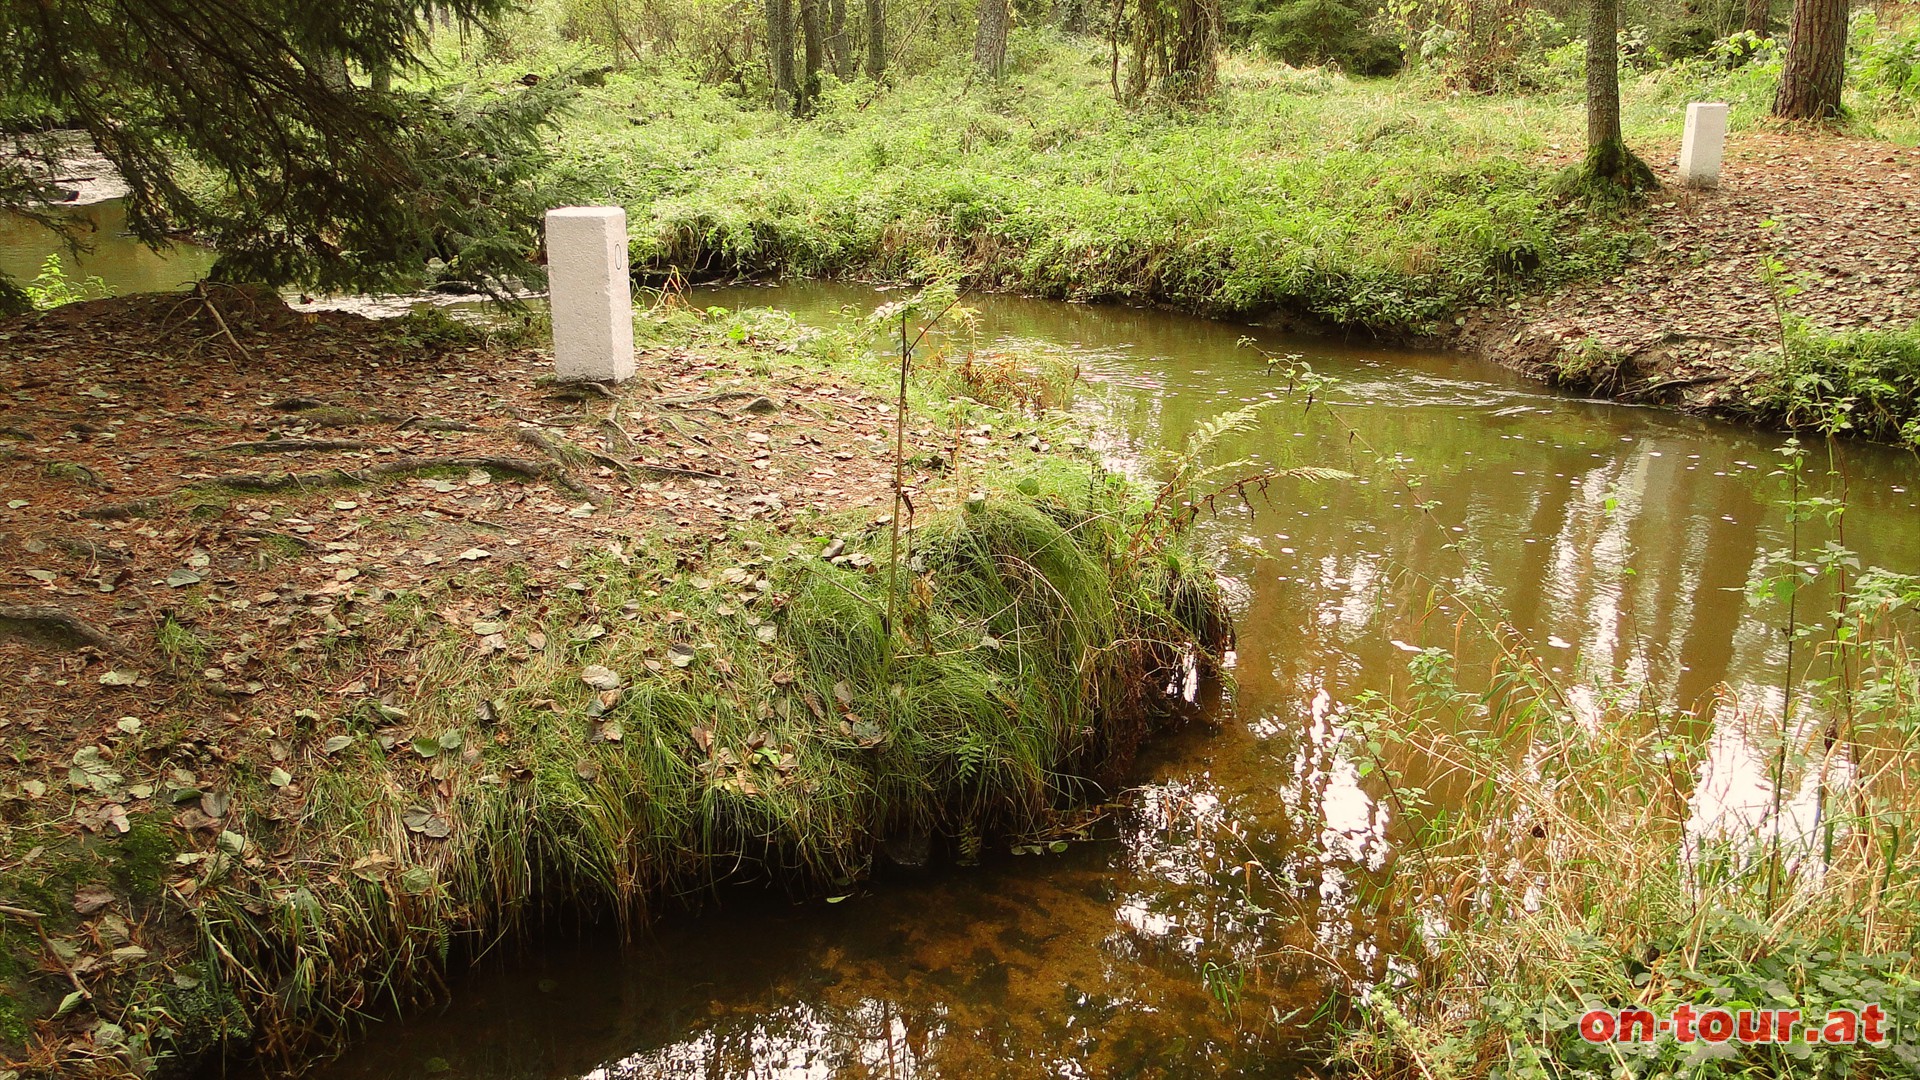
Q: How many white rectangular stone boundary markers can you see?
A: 2